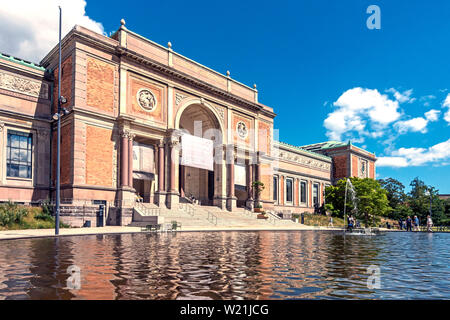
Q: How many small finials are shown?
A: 4